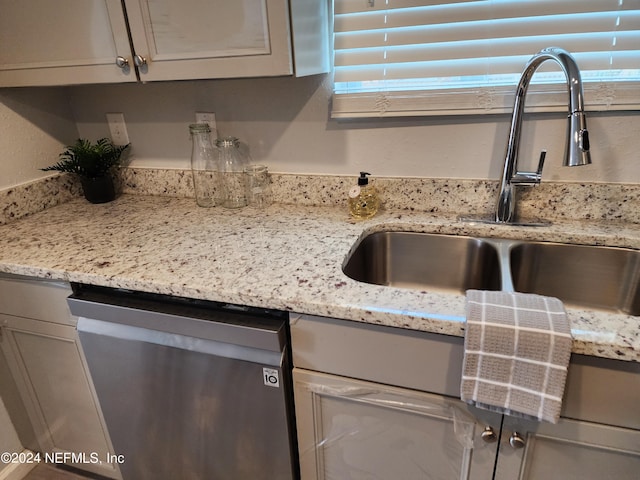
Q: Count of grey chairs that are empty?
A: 0